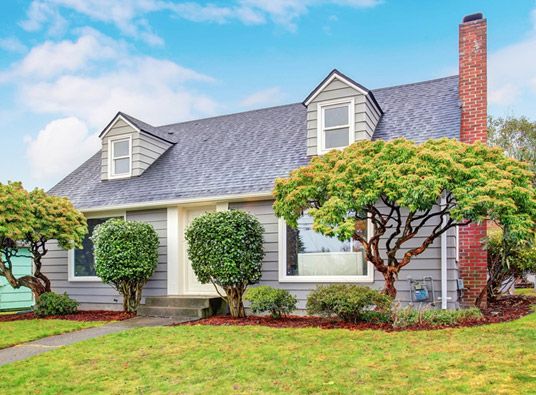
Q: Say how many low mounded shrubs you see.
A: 3